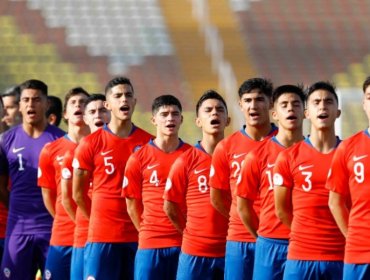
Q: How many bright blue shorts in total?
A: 9